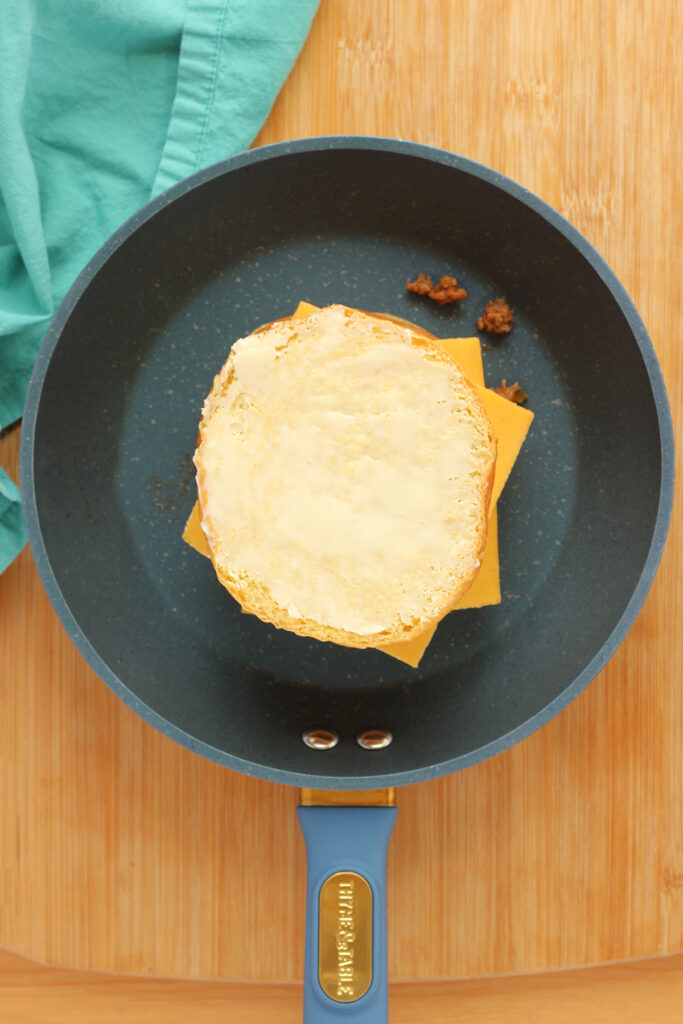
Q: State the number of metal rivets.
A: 2